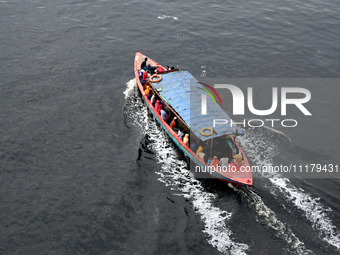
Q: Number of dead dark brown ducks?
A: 0